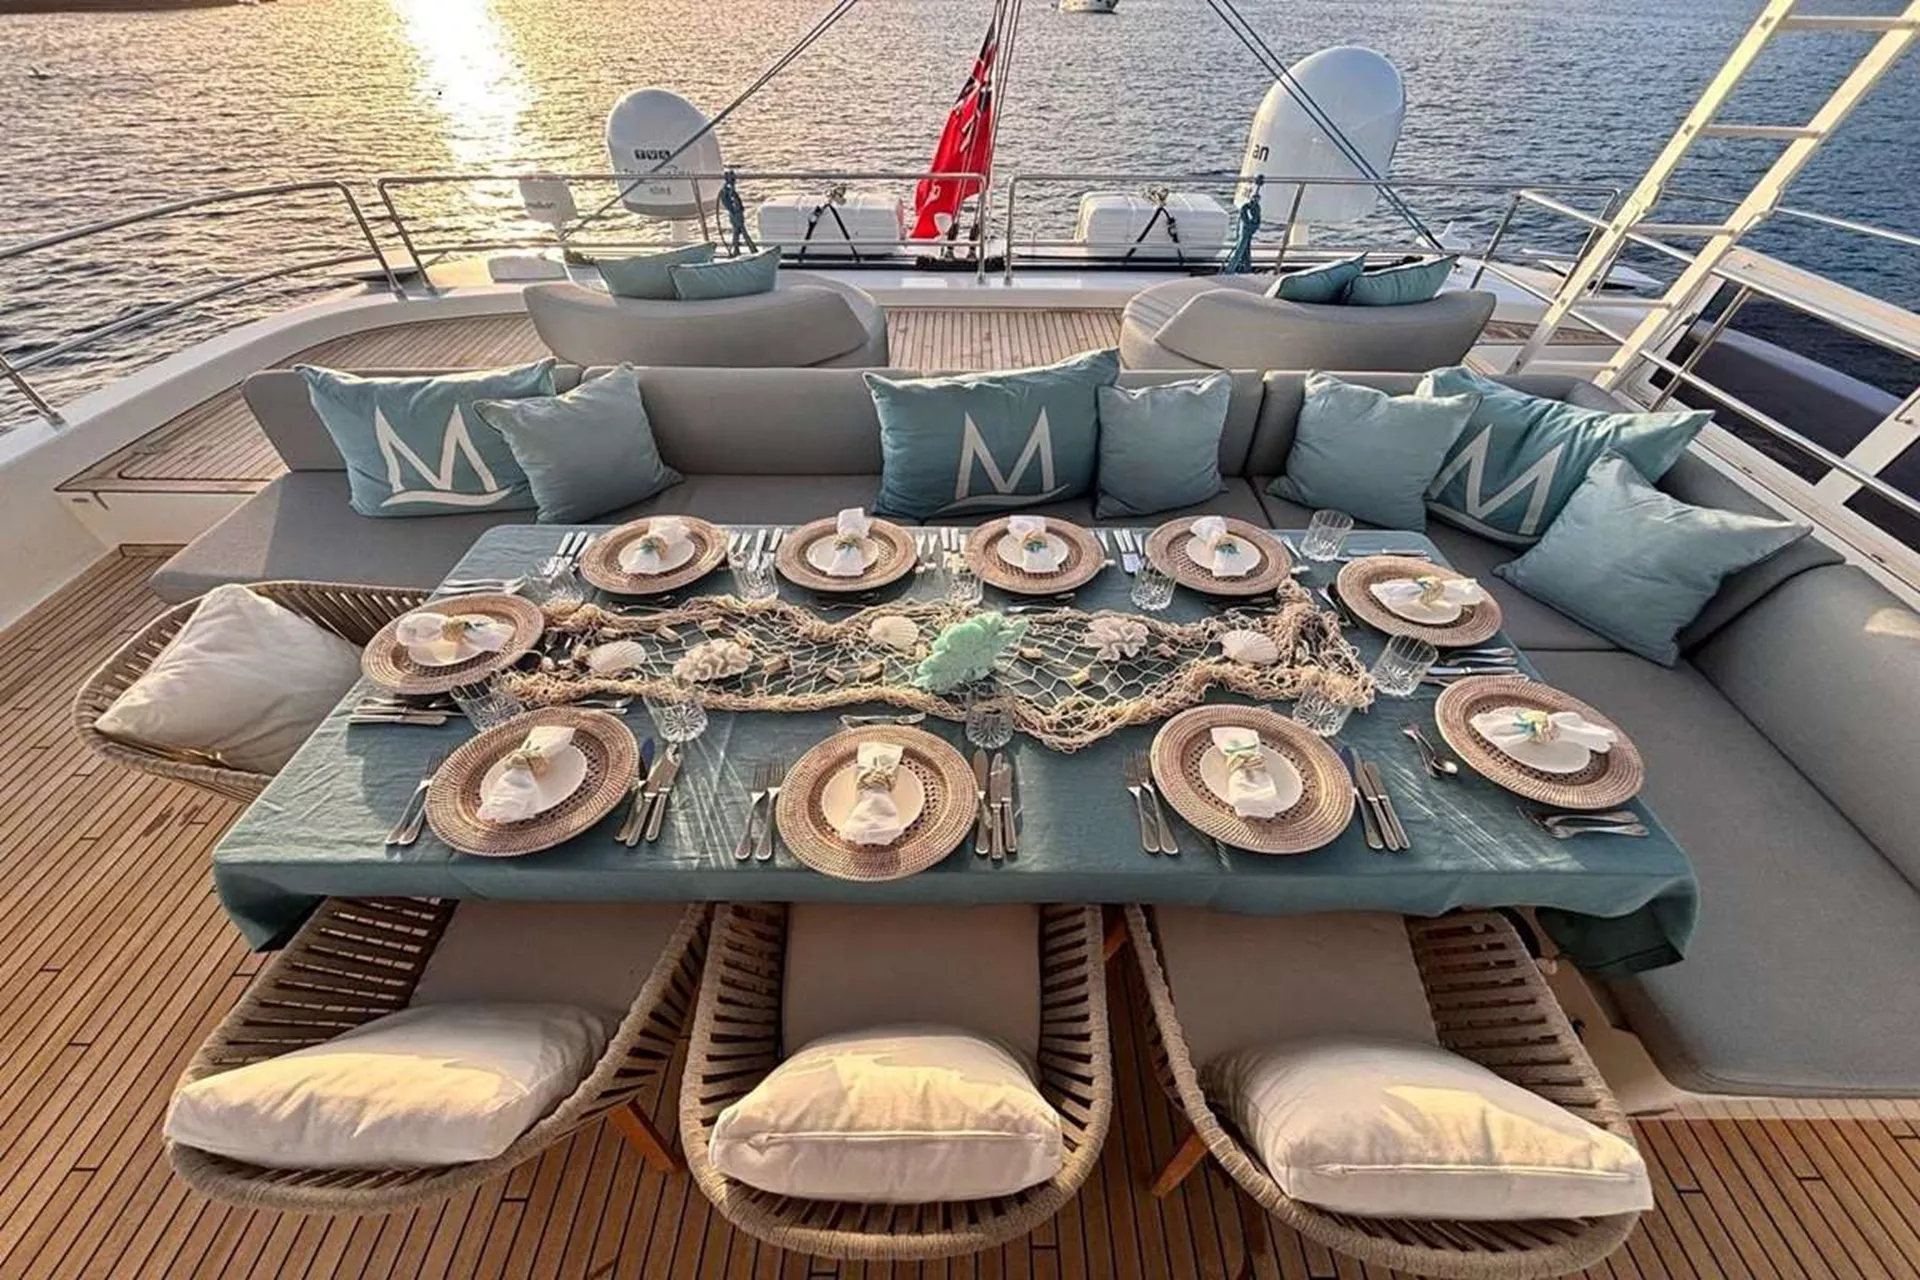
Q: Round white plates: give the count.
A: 10